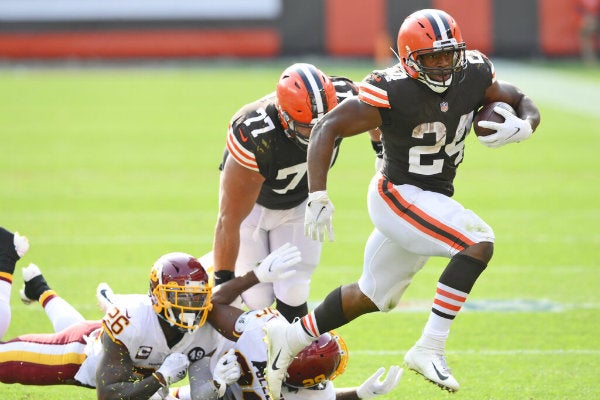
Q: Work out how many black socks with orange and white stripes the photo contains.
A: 2